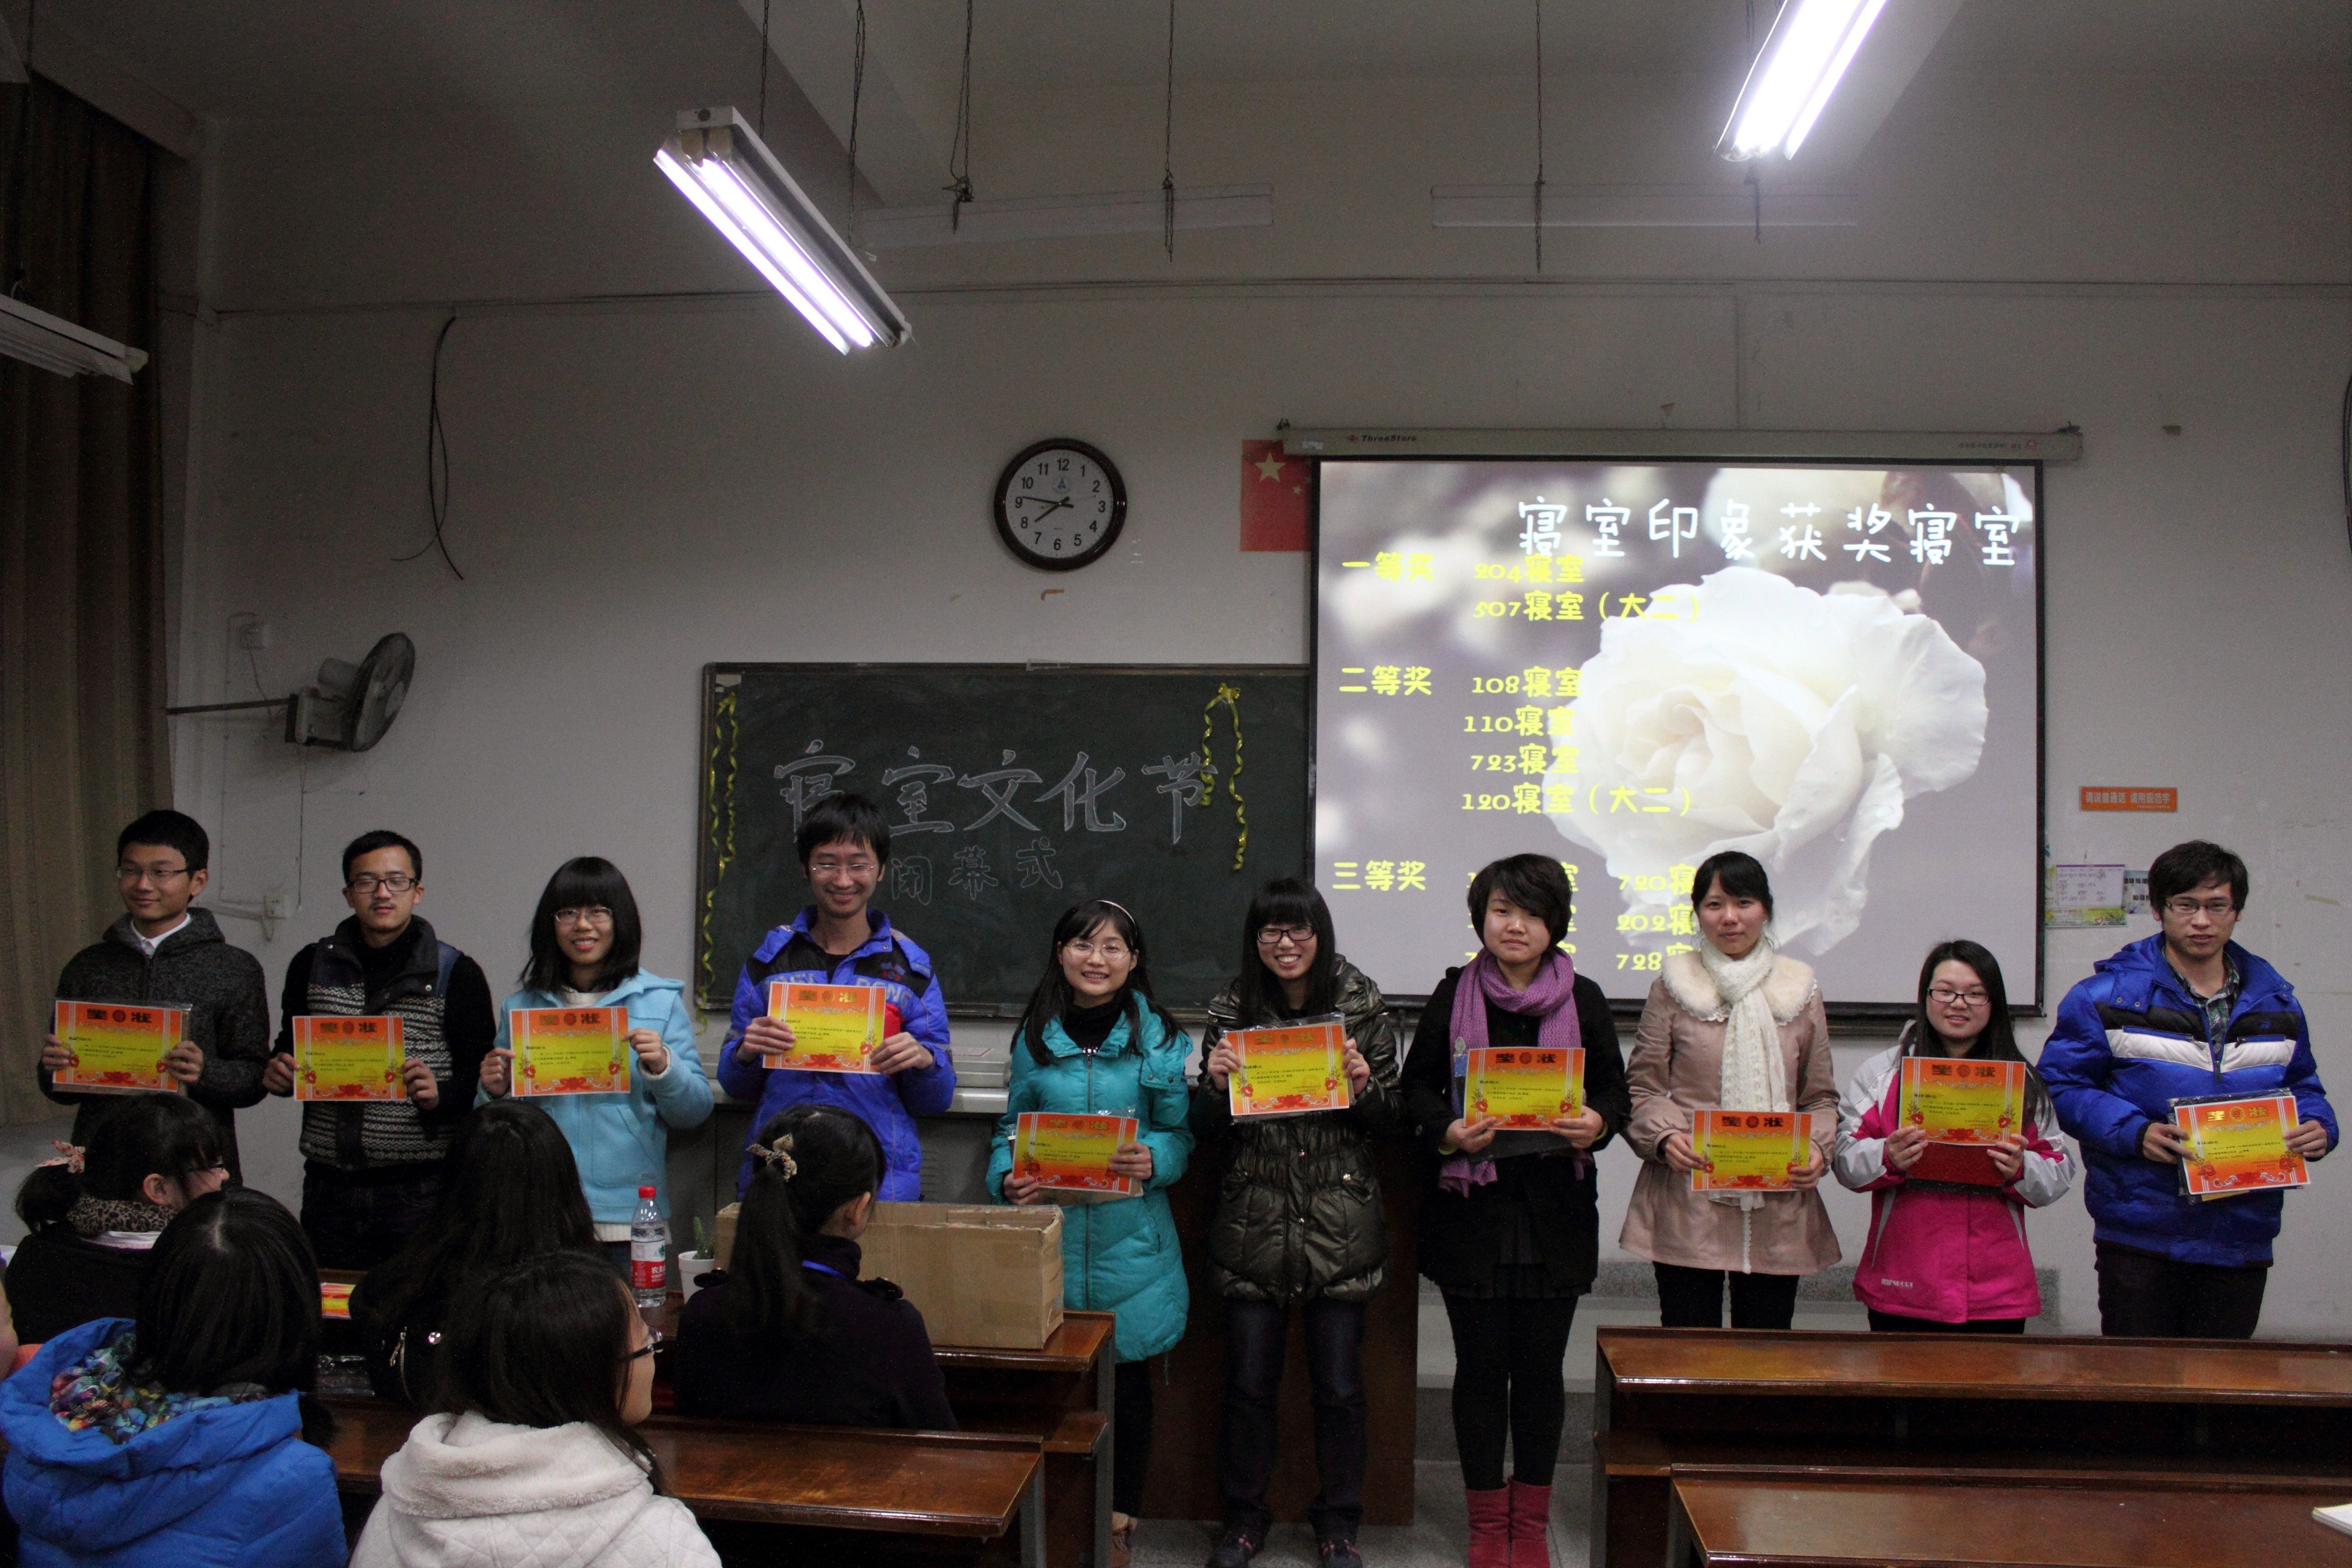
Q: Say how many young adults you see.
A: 15